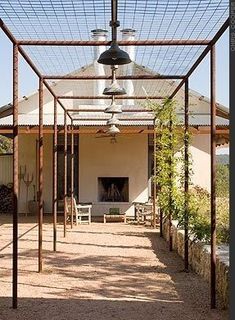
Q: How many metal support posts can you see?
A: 10